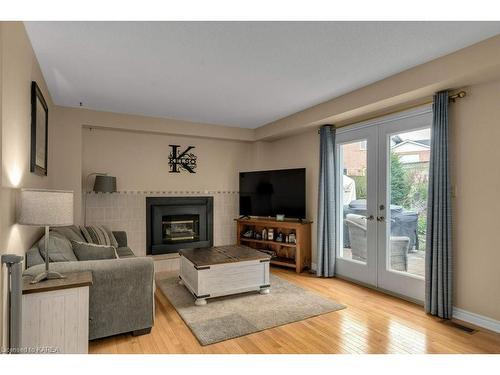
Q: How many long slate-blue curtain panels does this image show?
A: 2